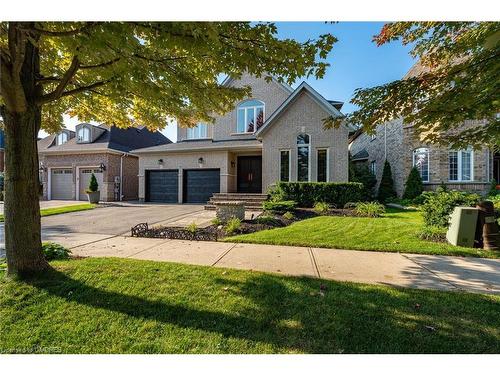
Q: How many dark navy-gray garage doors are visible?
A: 2